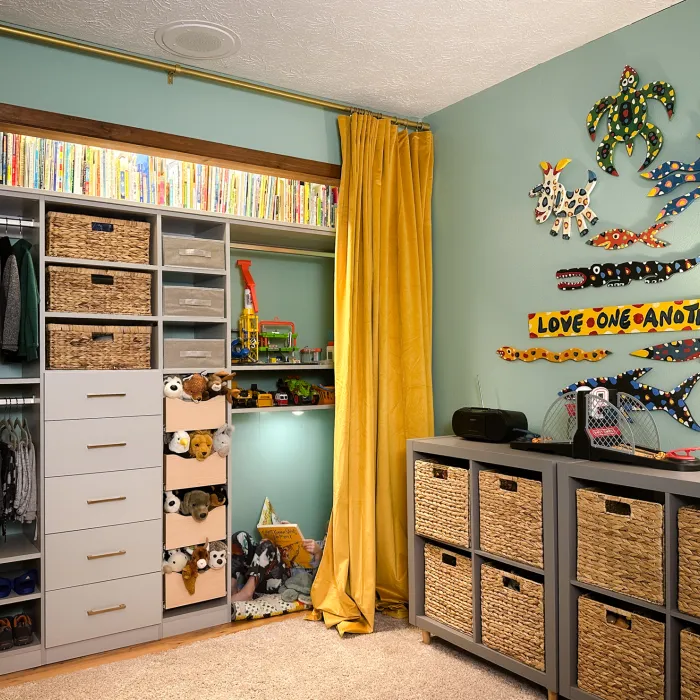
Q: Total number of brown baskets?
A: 11